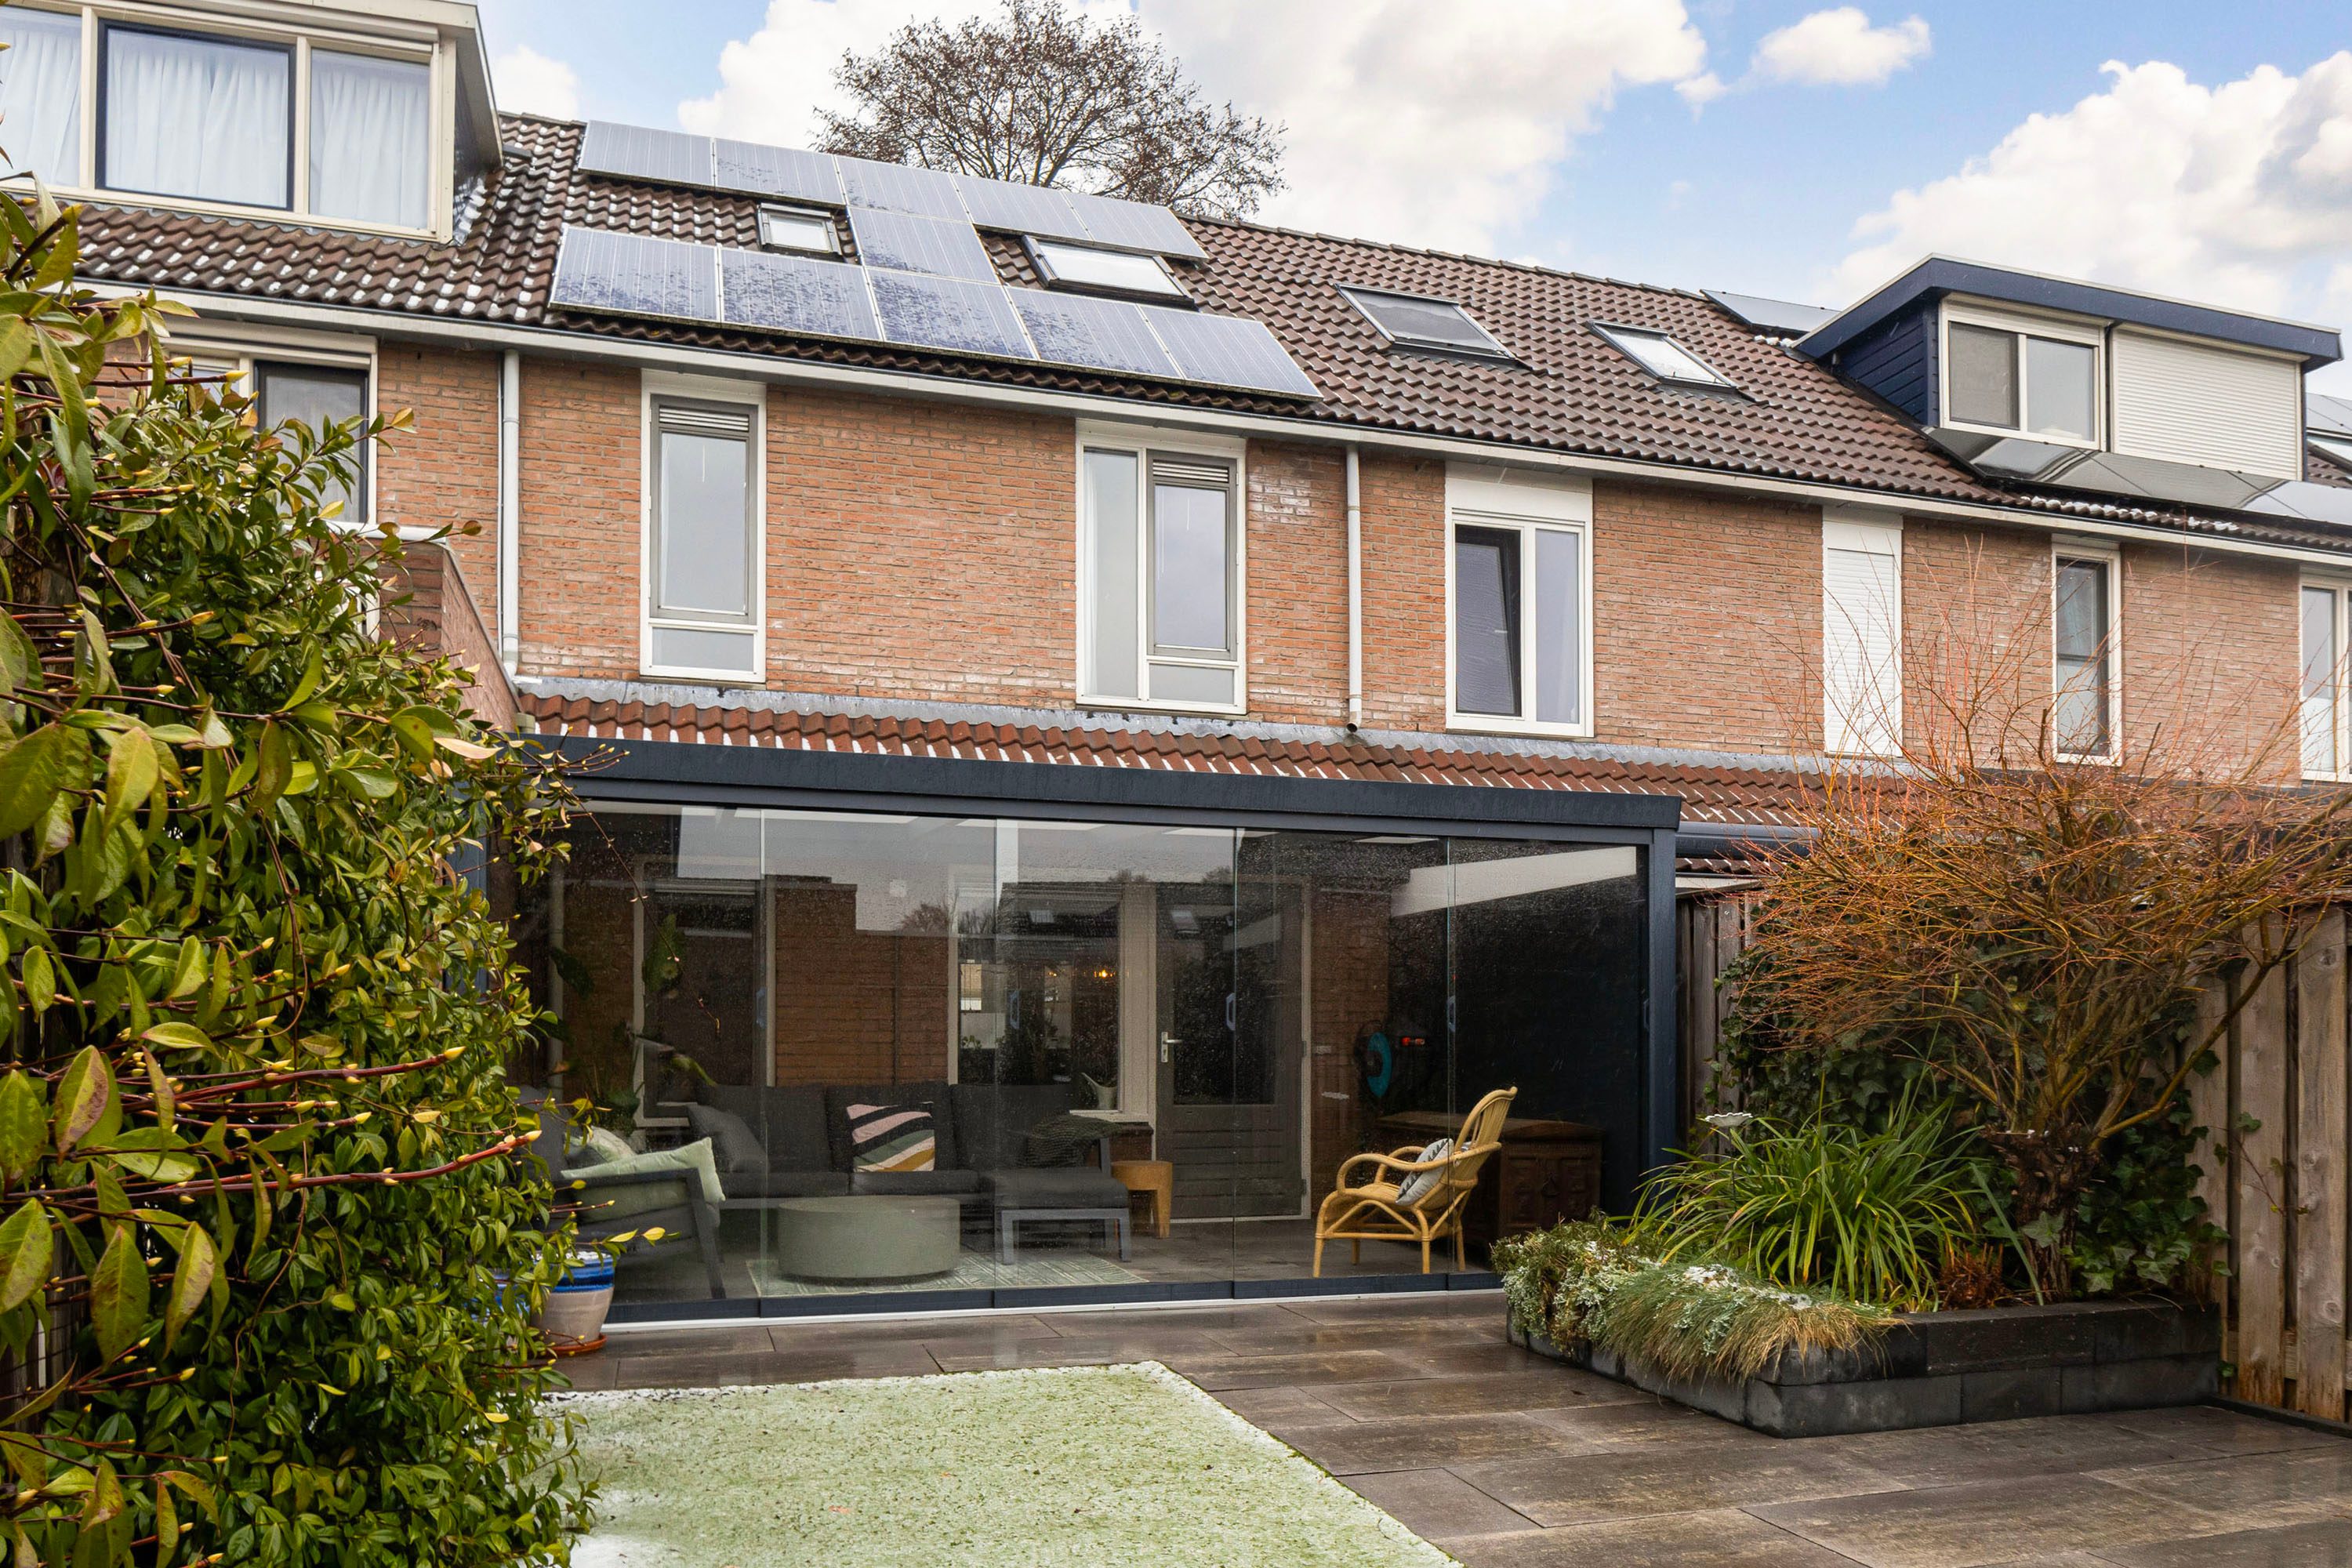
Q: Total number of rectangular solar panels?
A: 11